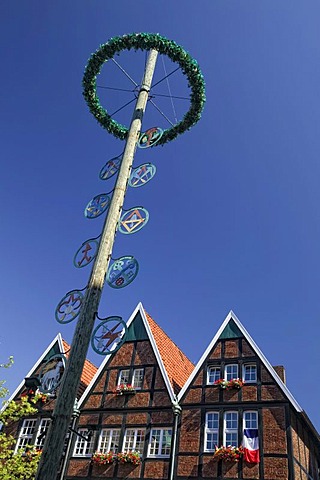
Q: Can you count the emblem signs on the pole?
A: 10